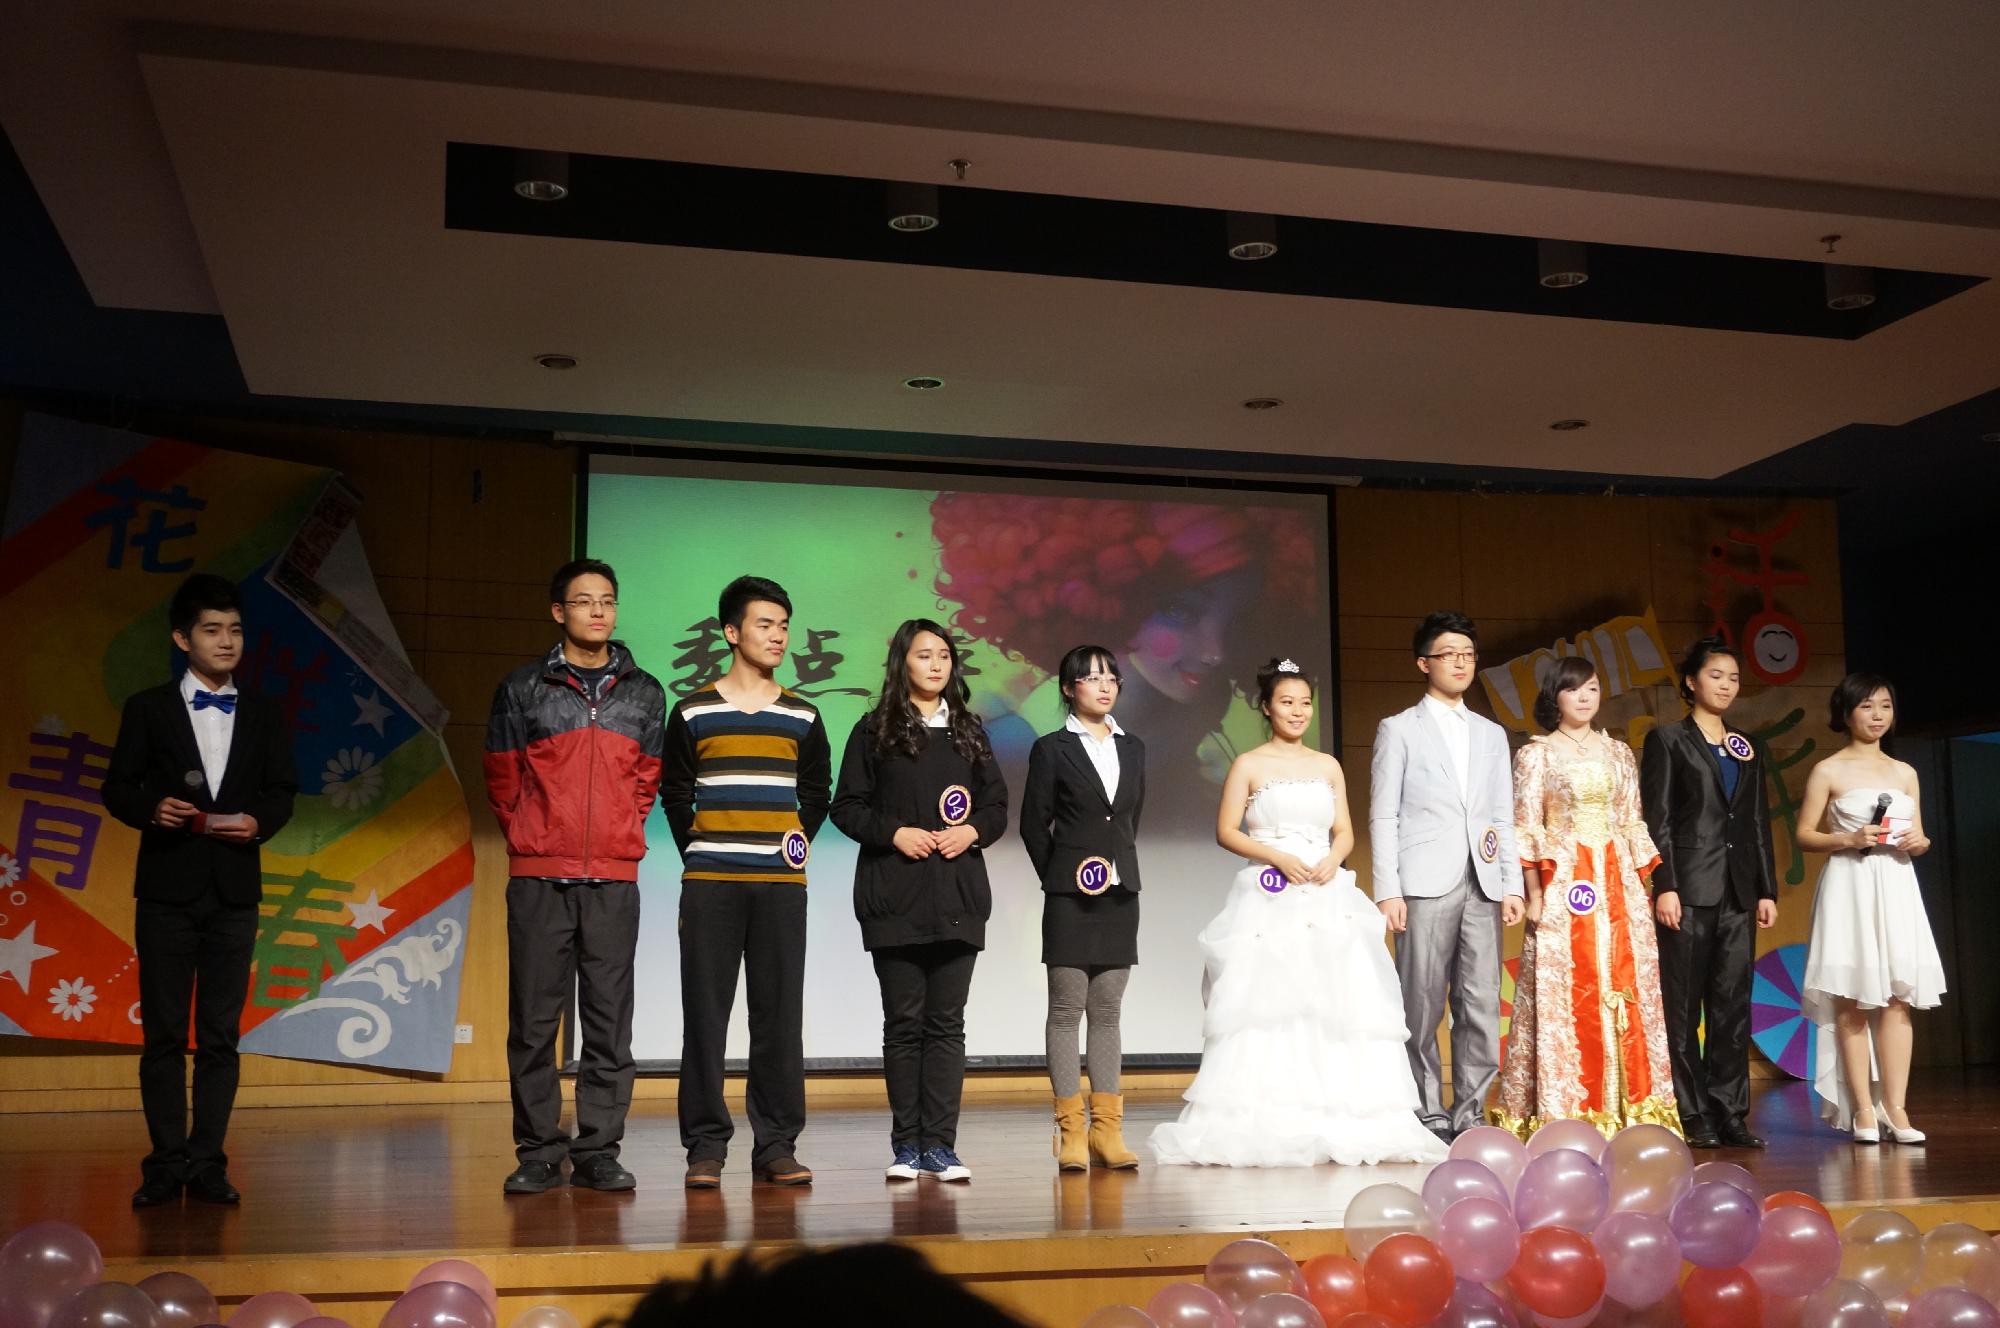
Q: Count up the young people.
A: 10